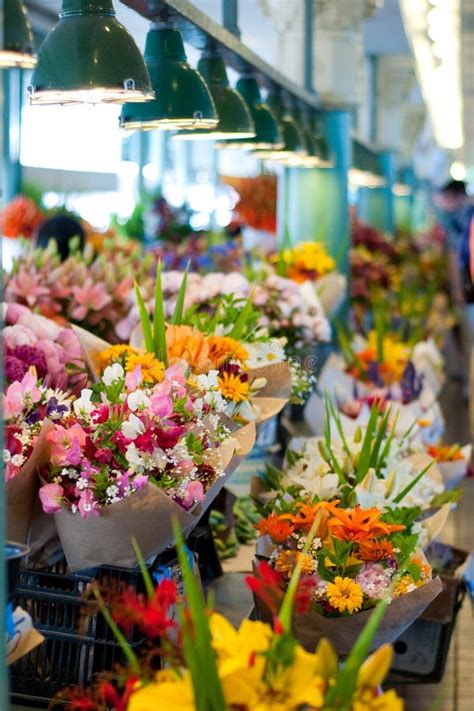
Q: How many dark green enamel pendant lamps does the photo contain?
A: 8